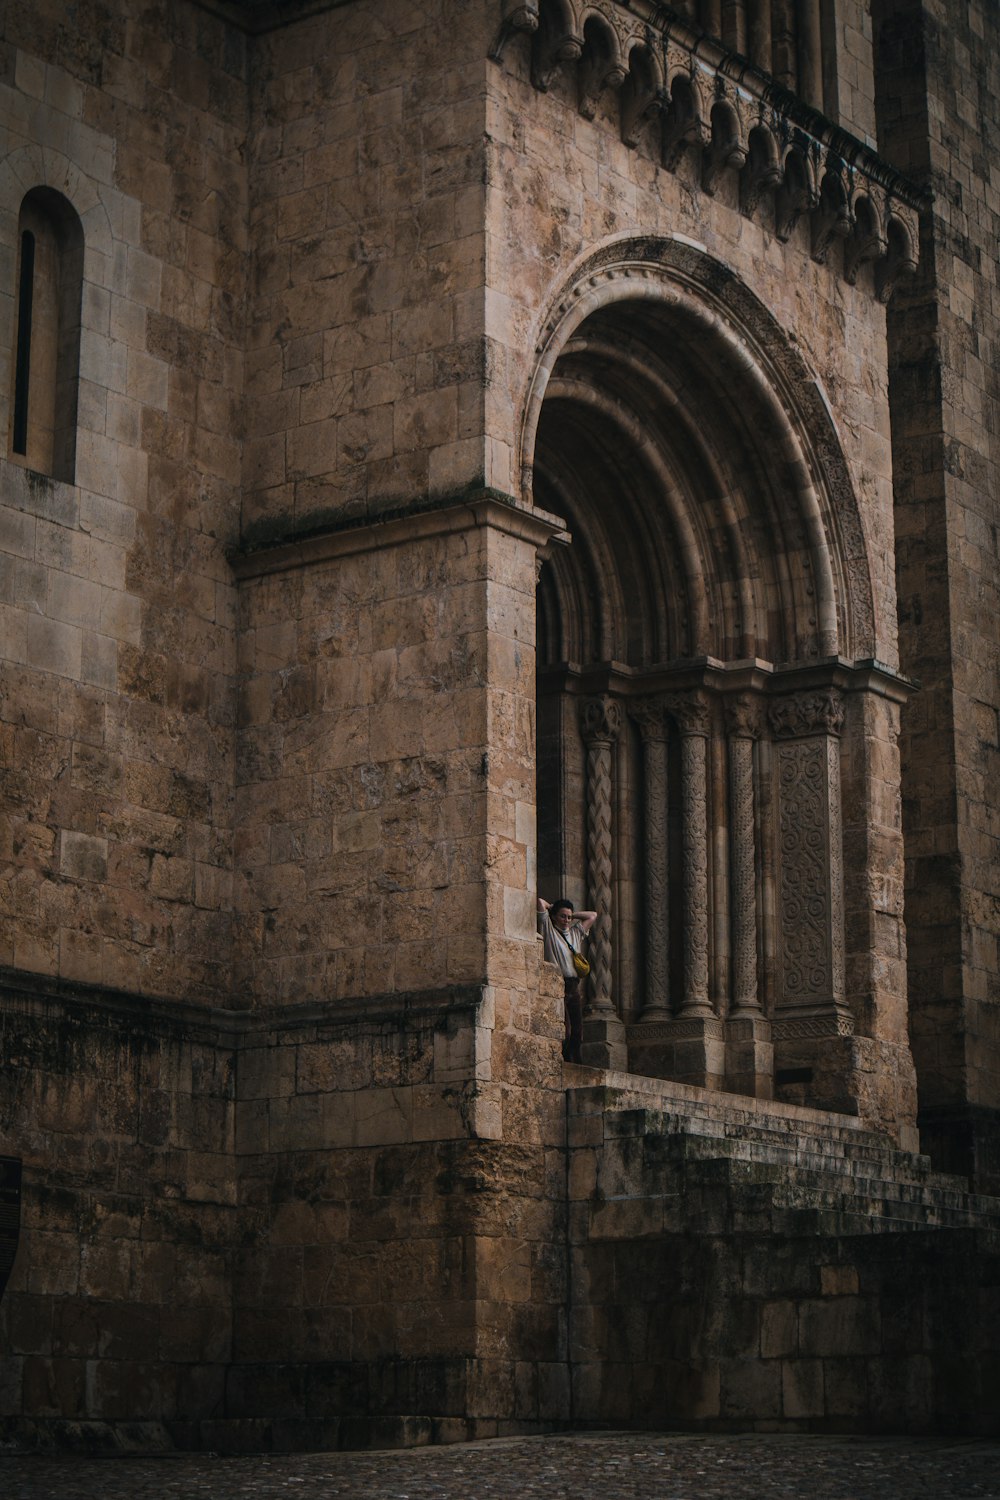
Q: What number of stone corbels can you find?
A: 11